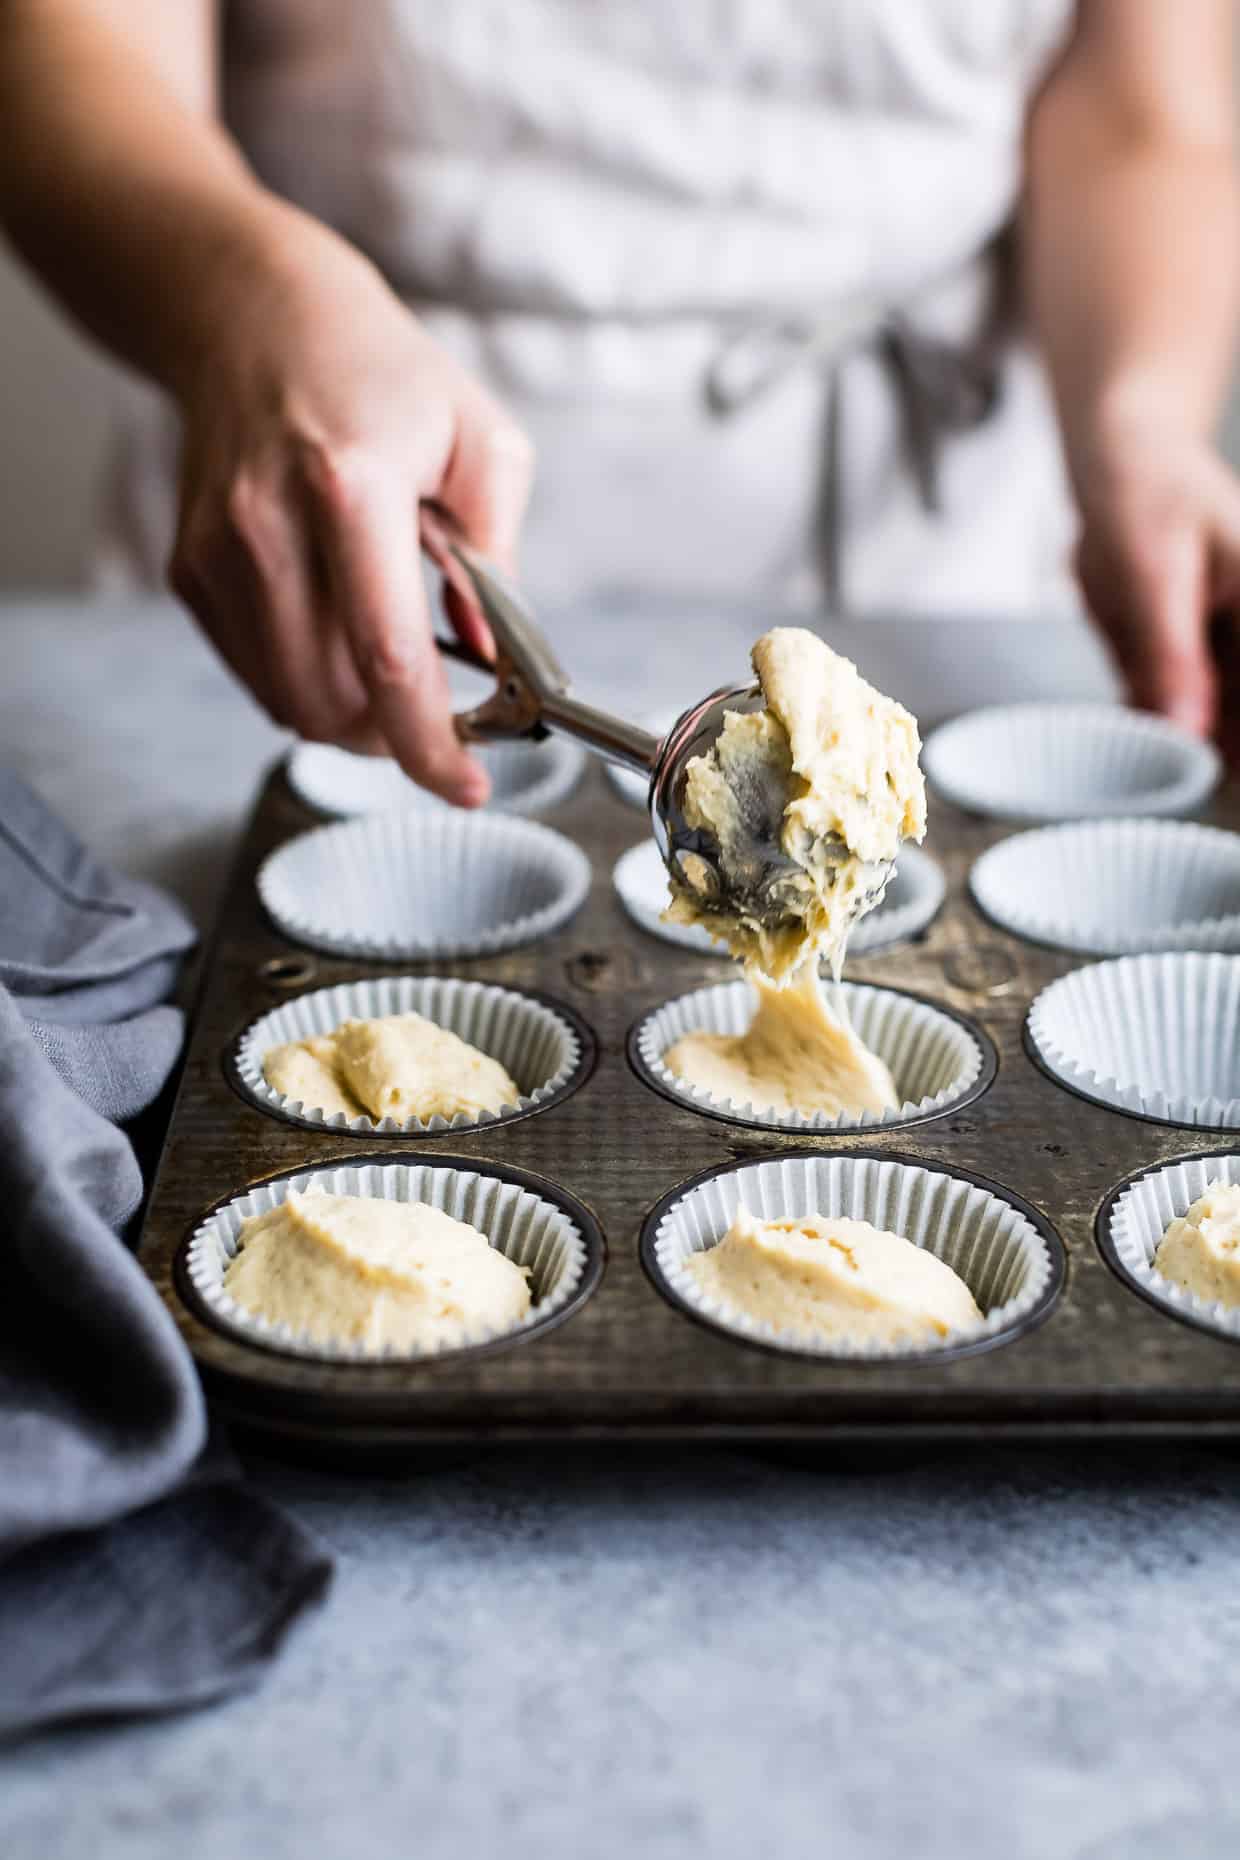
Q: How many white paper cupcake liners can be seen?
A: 12